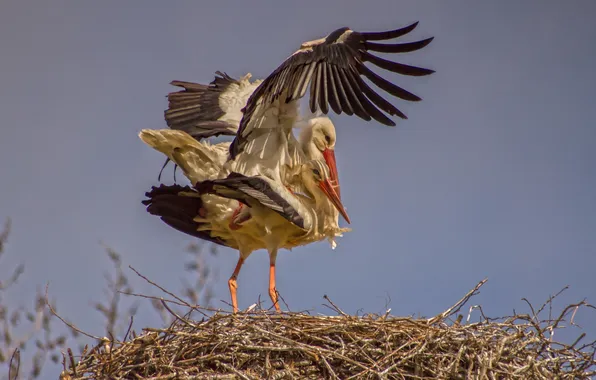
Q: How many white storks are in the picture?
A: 2